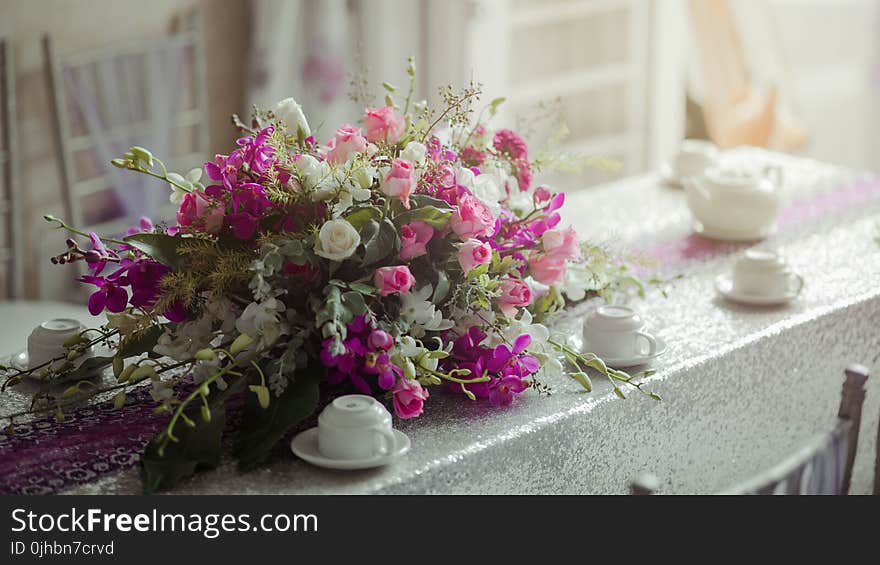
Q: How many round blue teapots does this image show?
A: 0